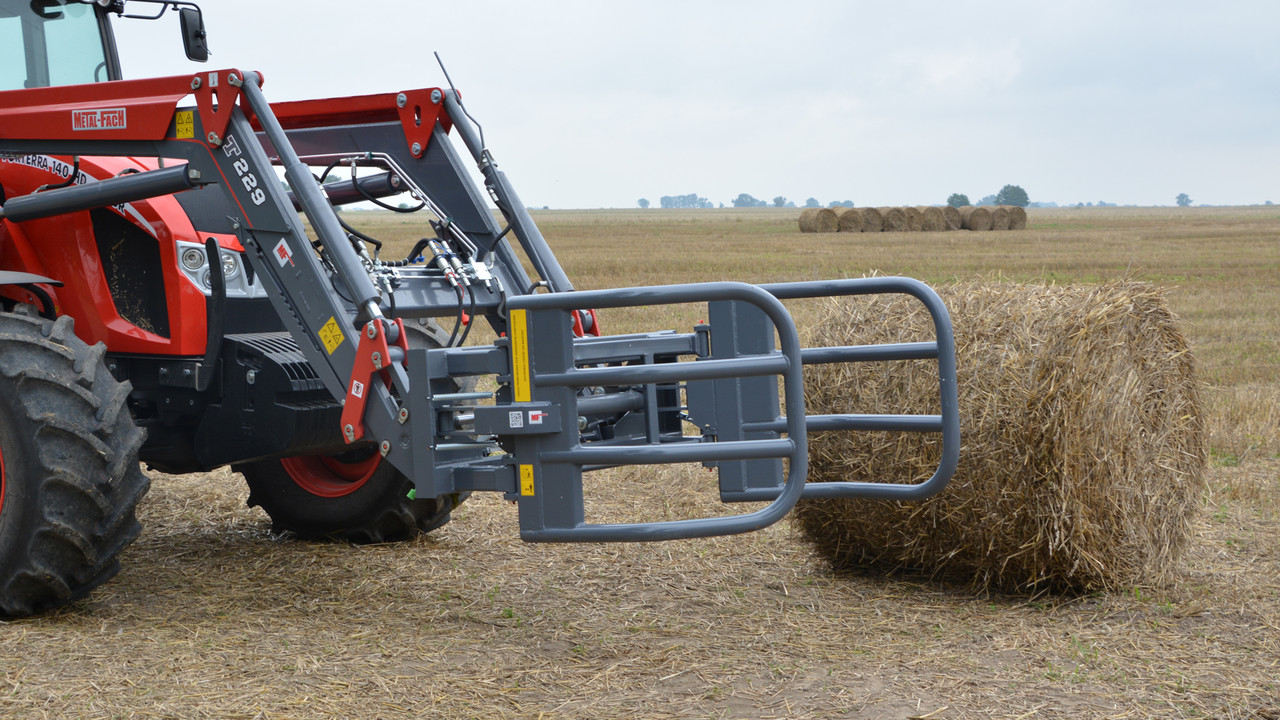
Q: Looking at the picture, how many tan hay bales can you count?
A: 11